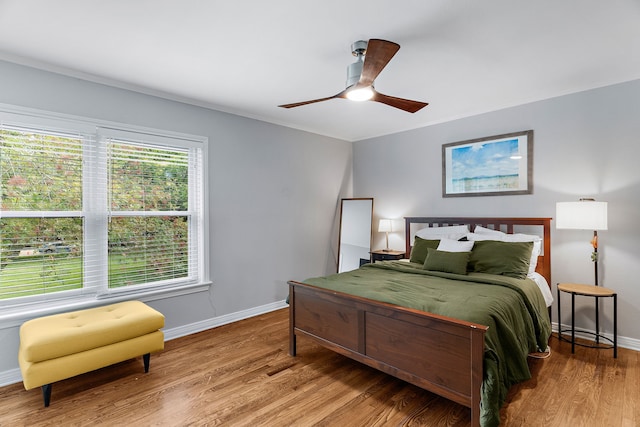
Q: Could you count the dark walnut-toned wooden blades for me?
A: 3